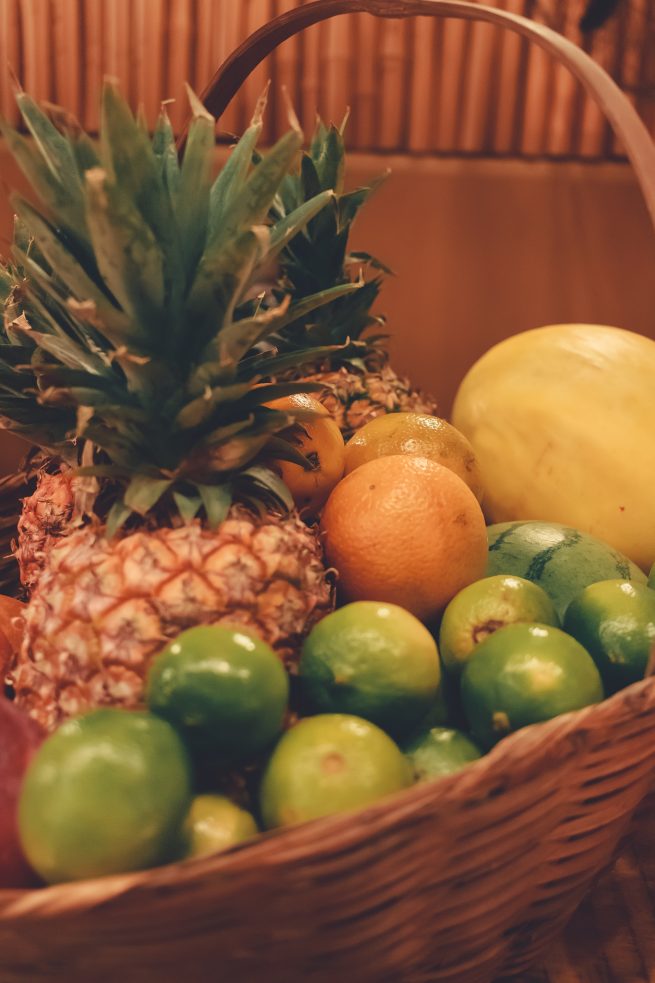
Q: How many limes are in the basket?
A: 9